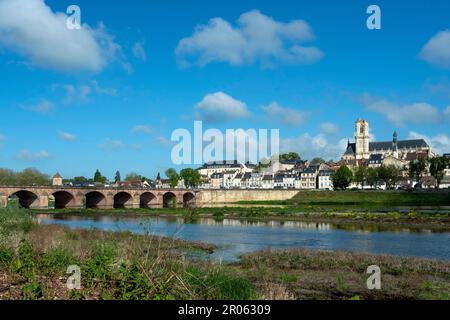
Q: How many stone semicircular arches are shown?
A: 7